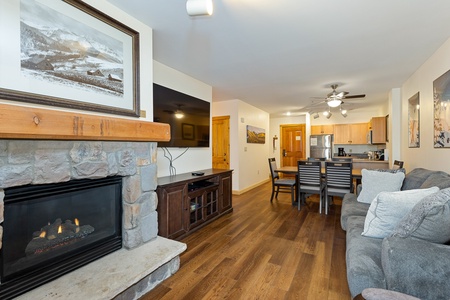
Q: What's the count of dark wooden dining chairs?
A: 6